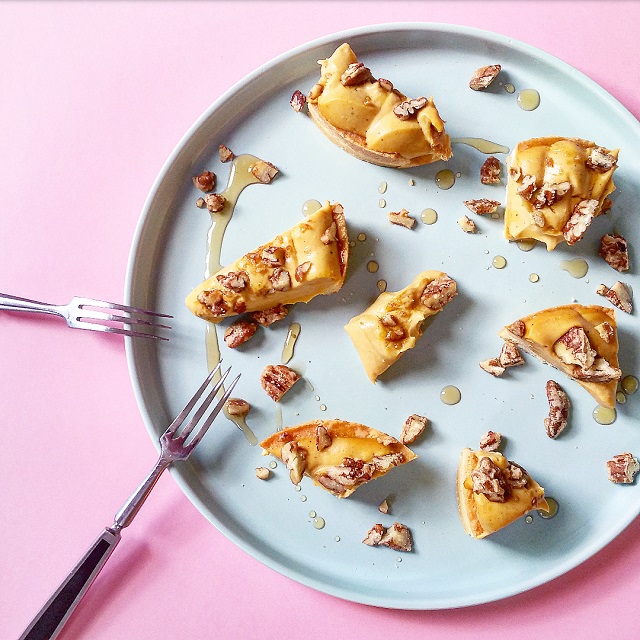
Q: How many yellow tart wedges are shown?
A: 7